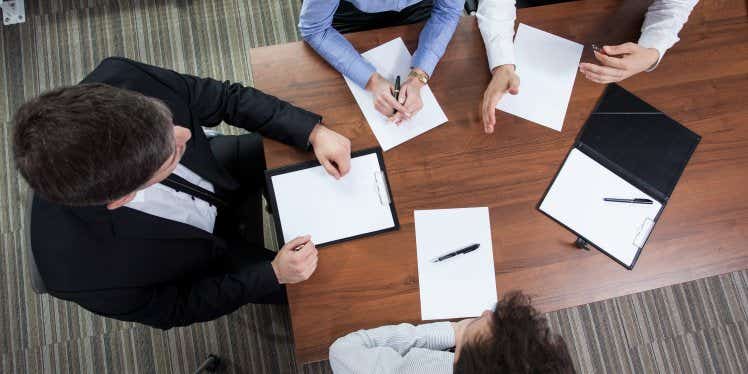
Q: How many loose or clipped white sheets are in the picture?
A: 5